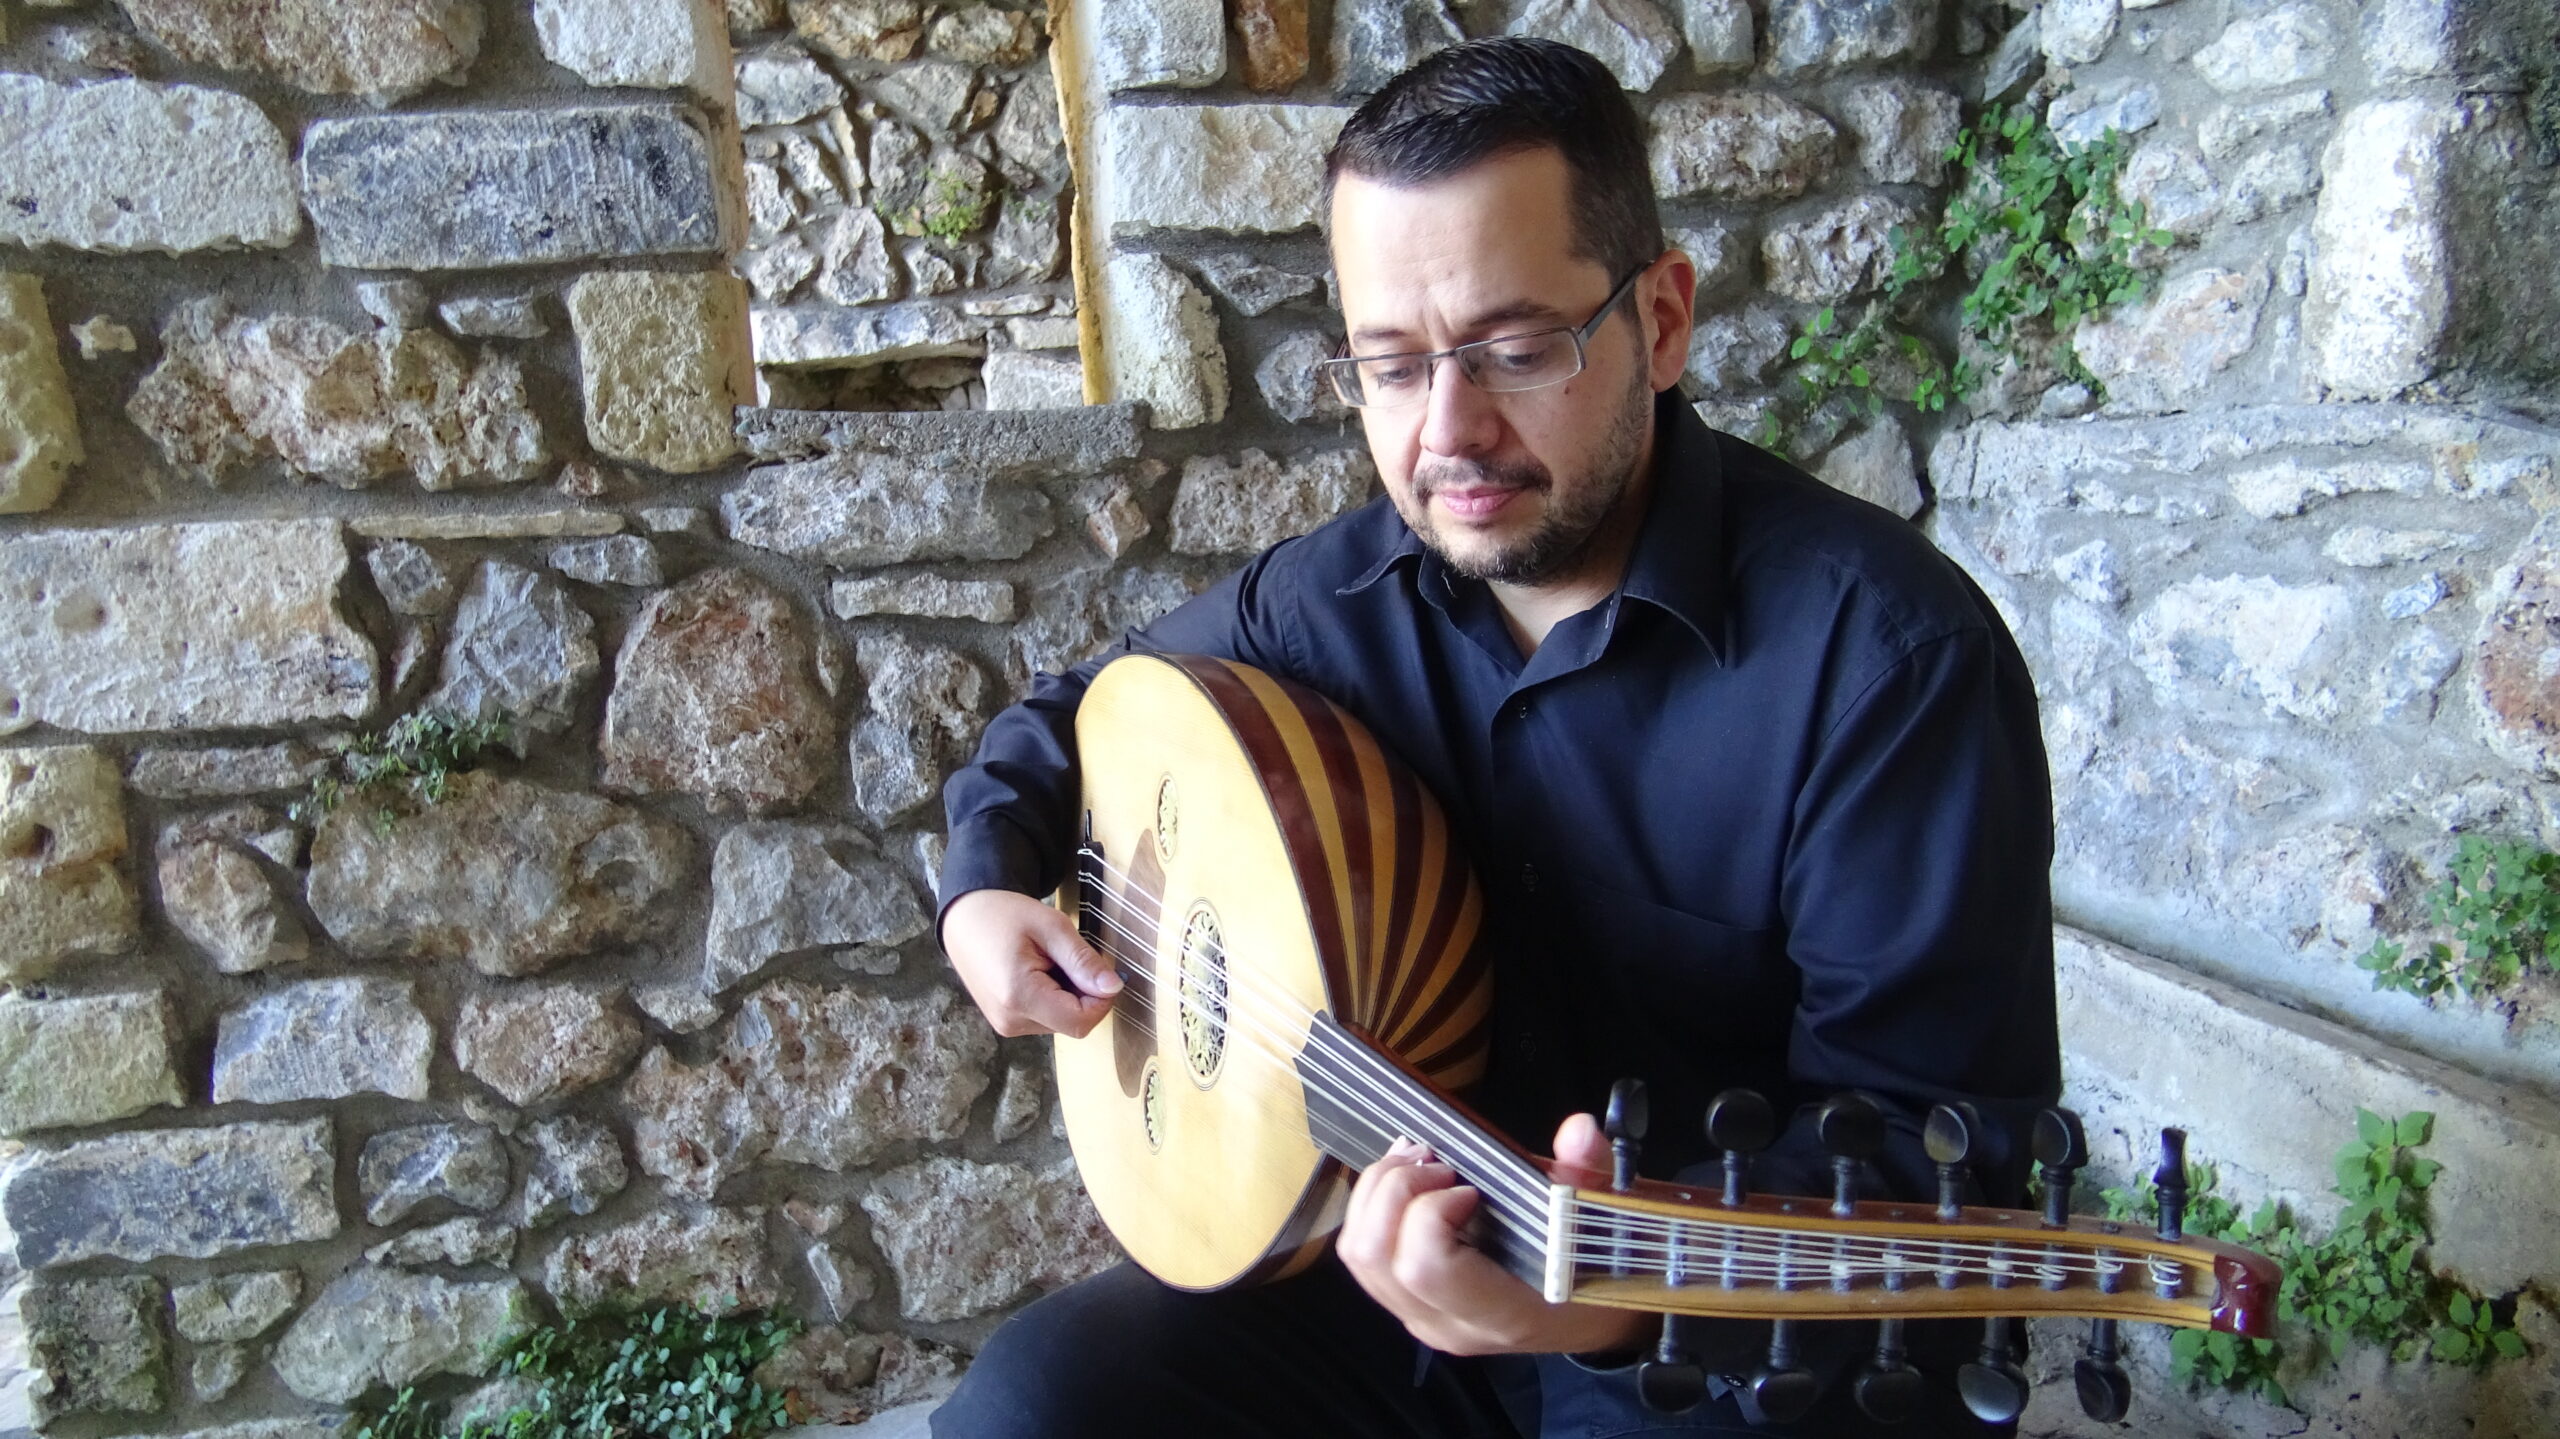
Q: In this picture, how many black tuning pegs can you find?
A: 11